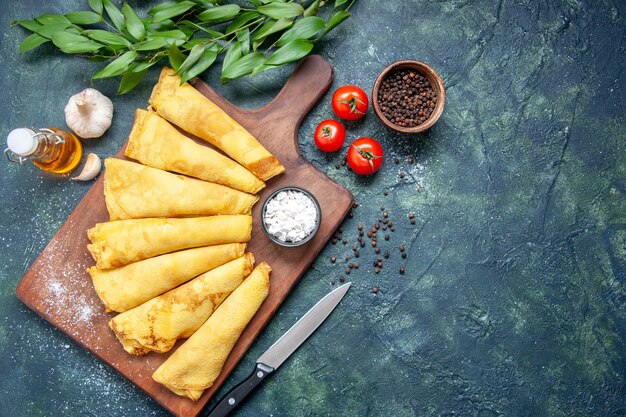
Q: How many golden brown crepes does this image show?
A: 7